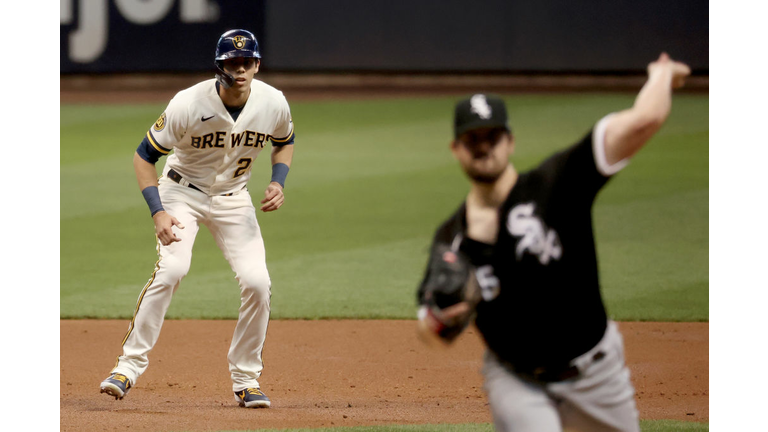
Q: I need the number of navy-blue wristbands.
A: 2